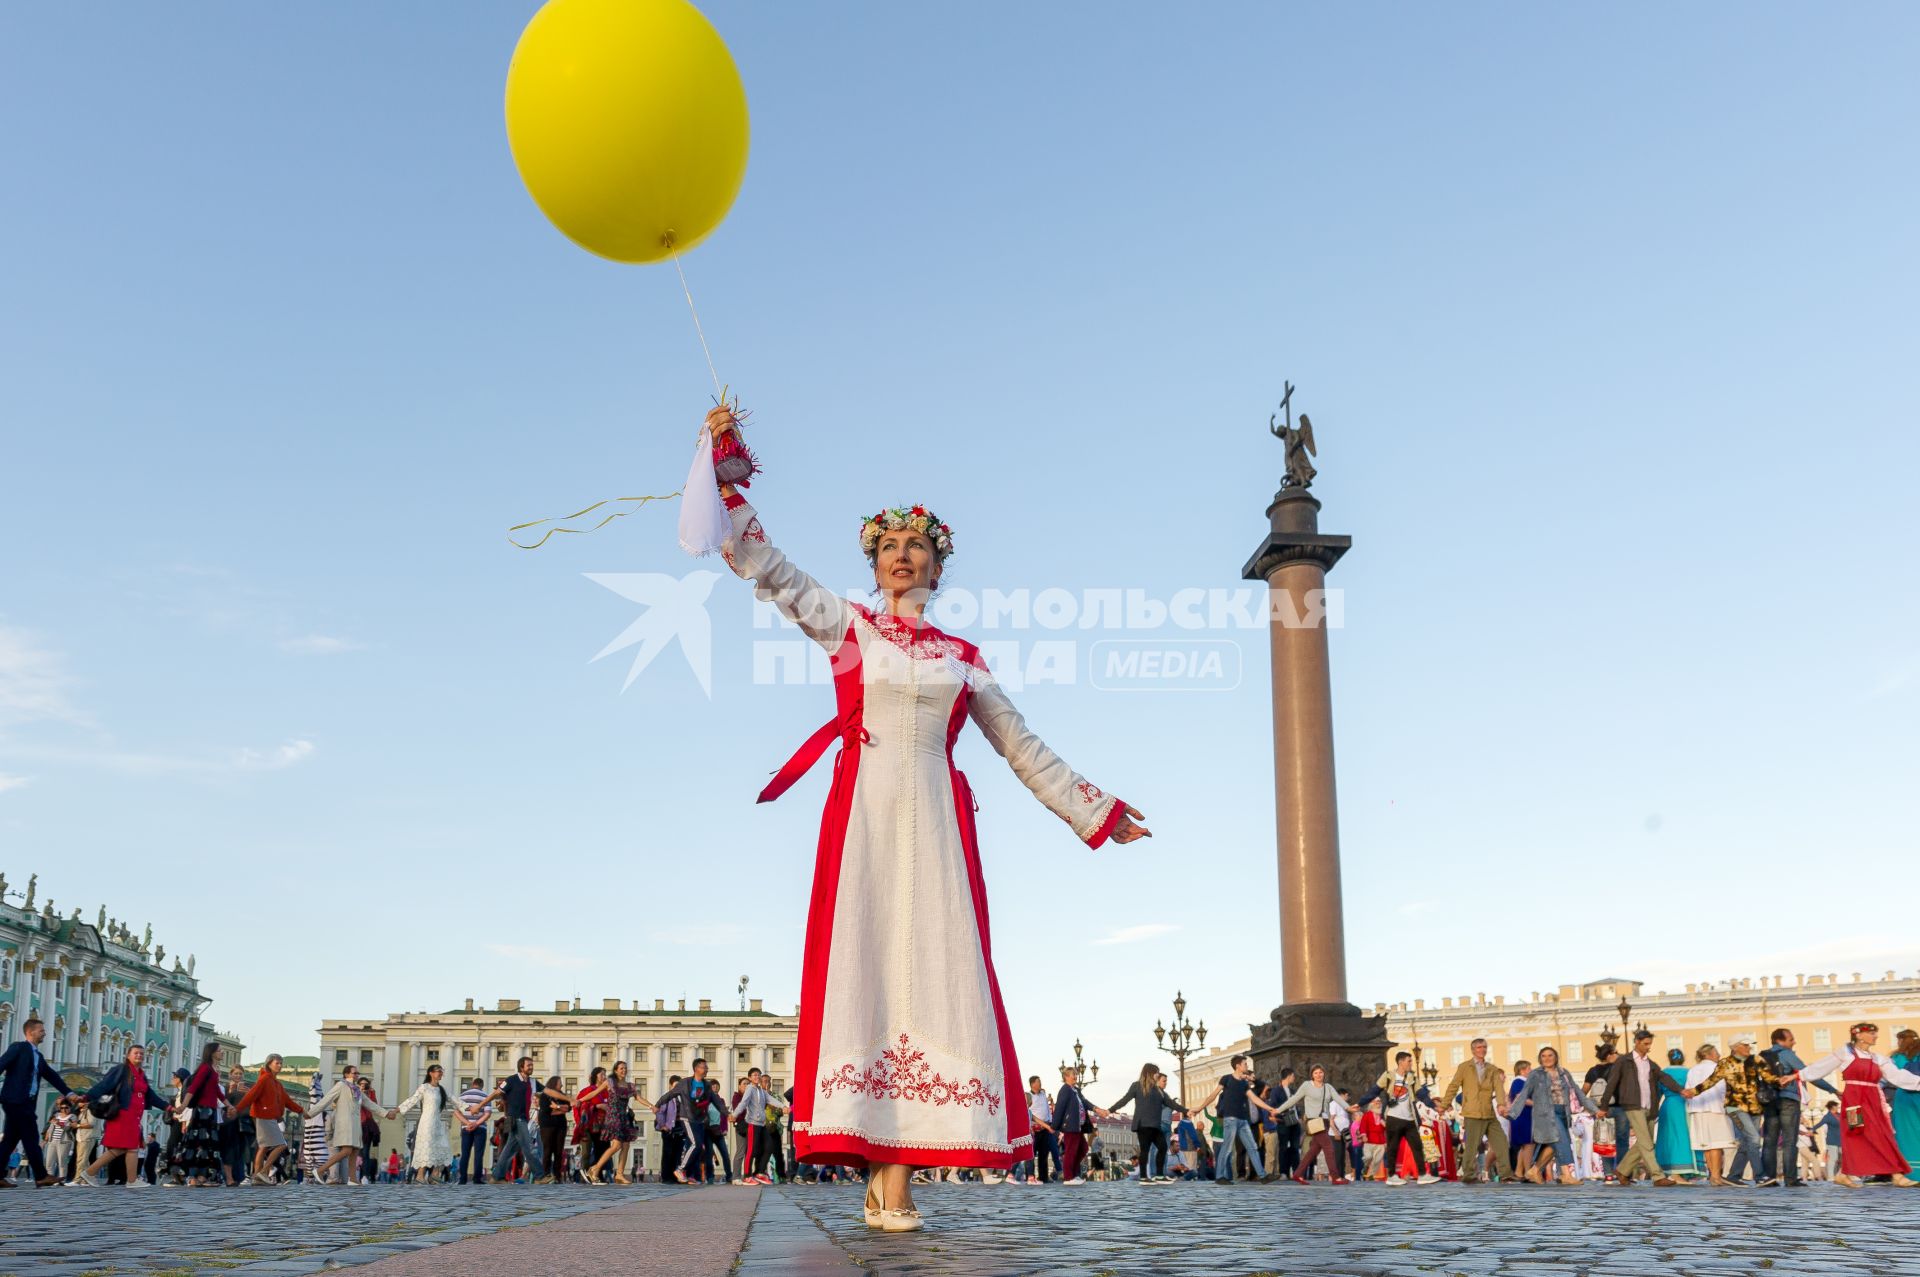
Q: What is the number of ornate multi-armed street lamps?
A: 4